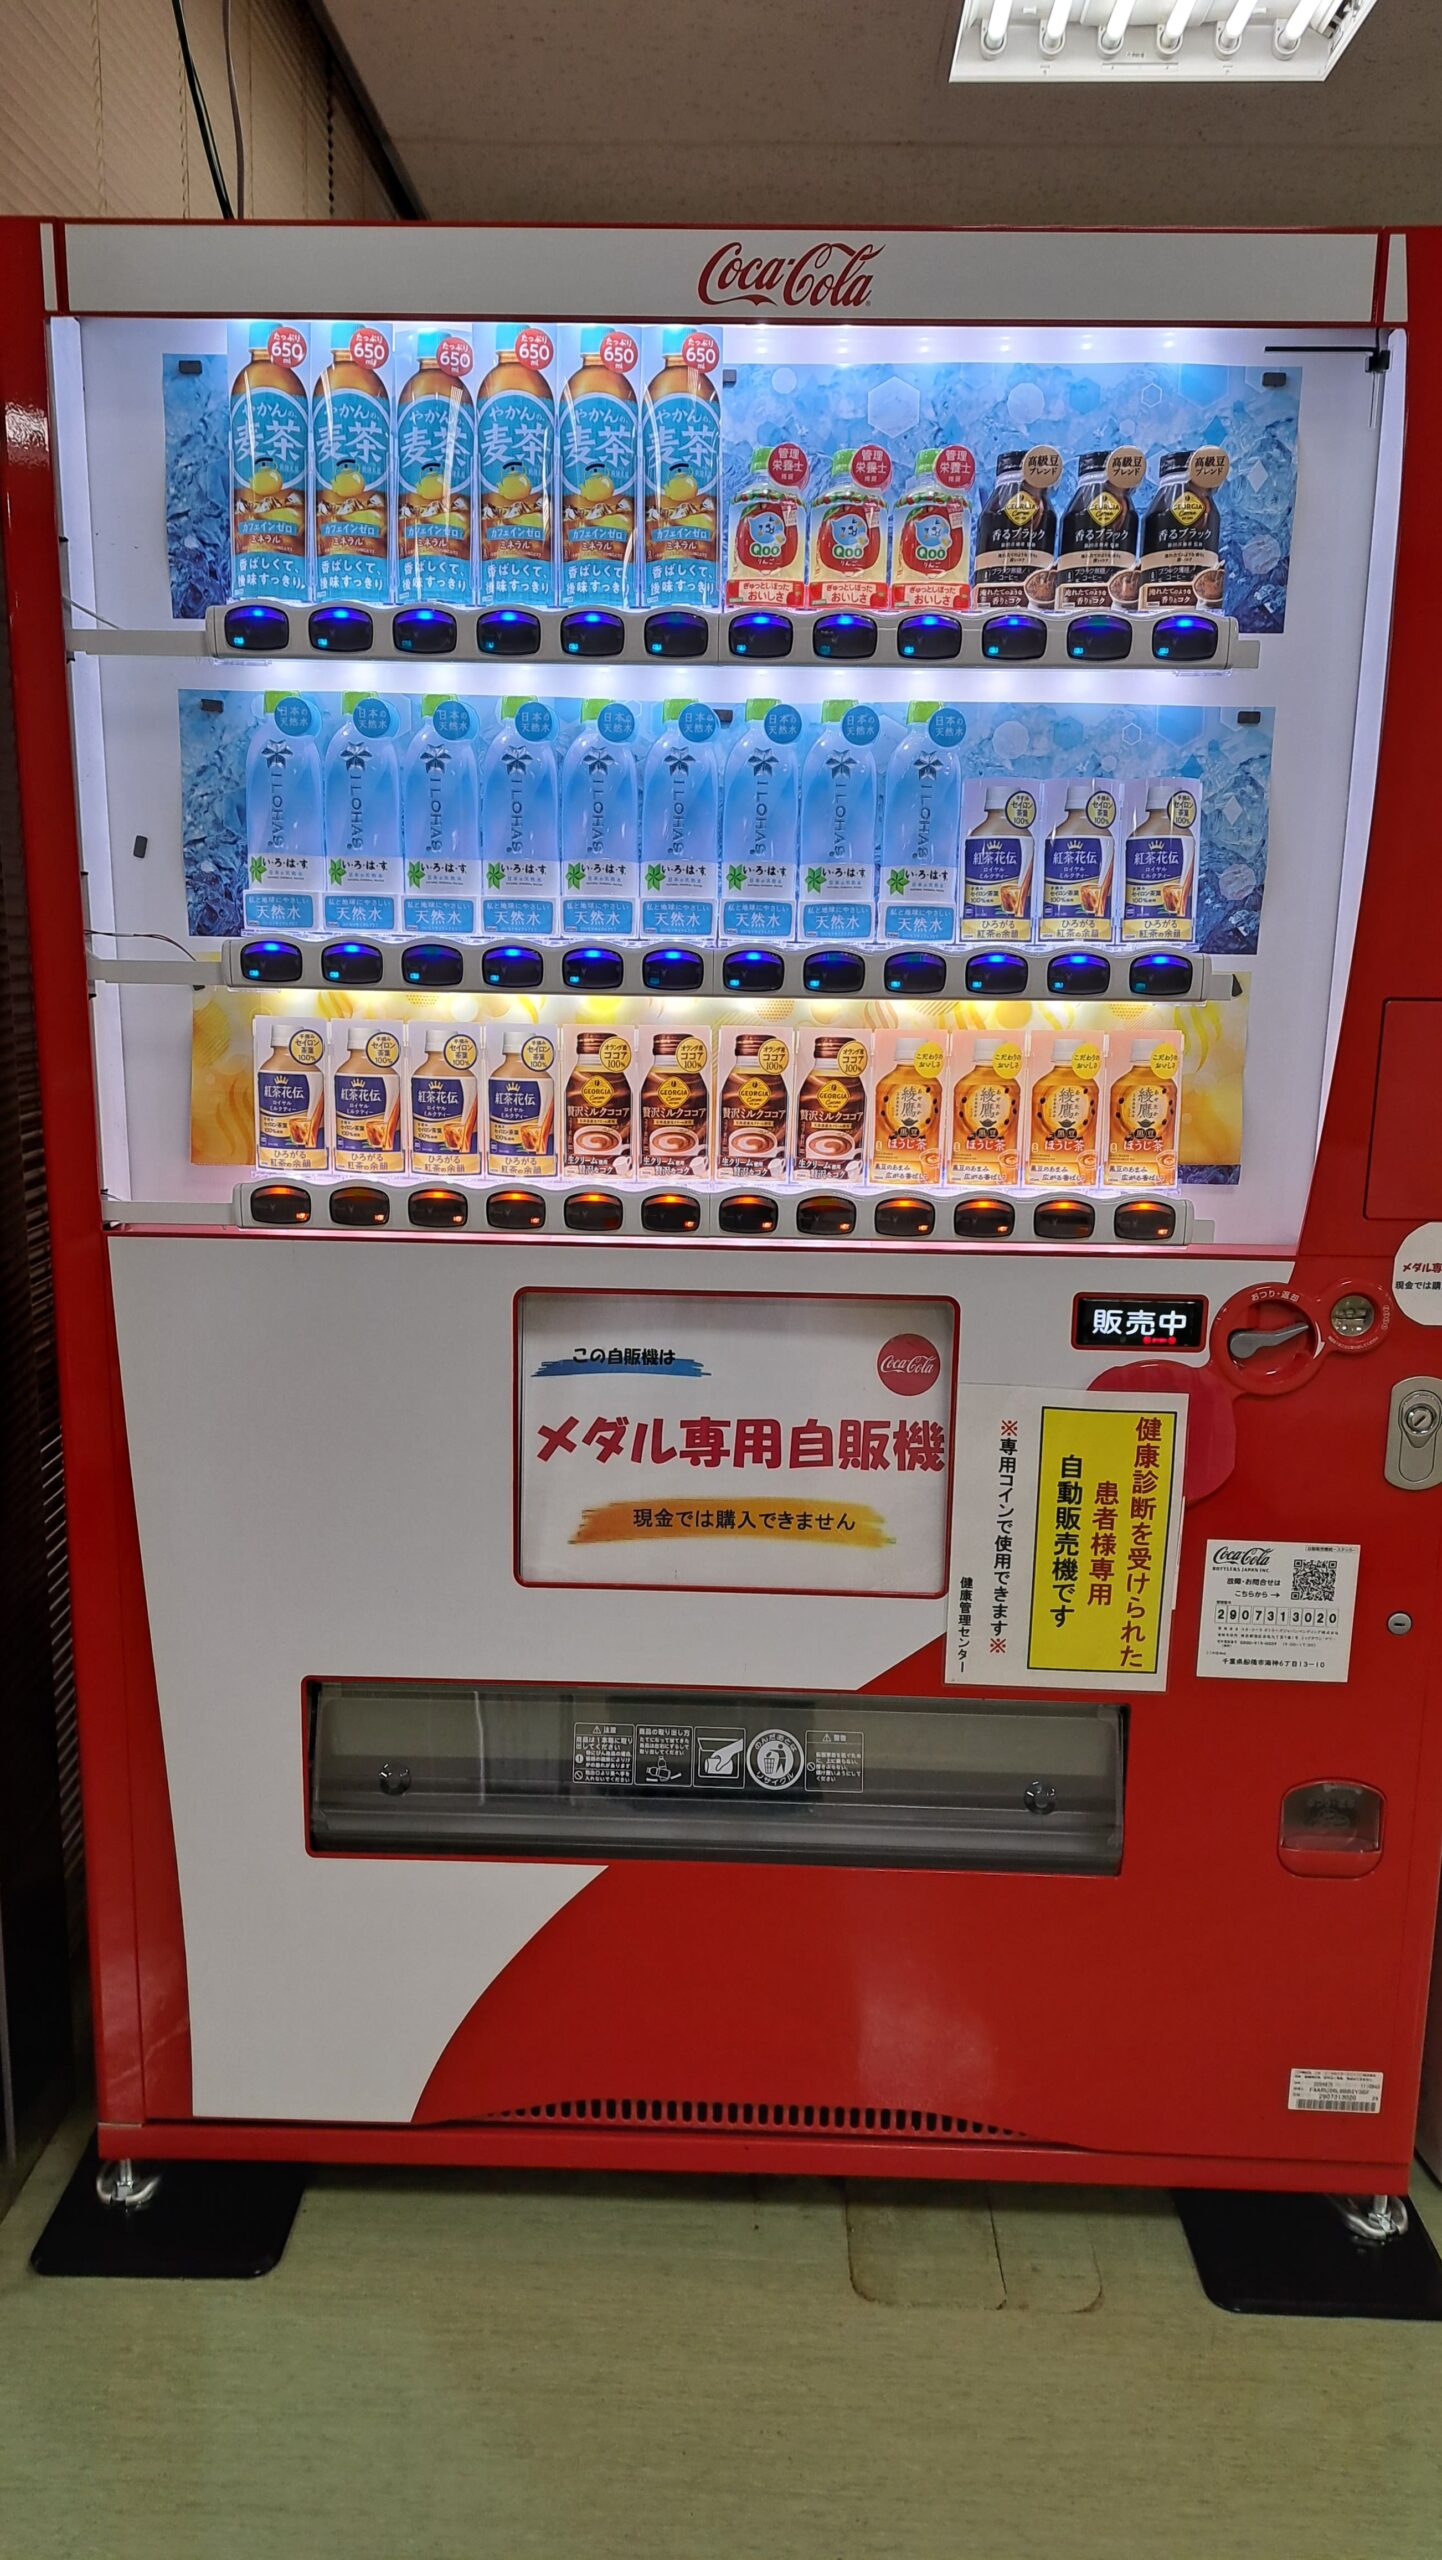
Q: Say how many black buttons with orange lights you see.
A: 12